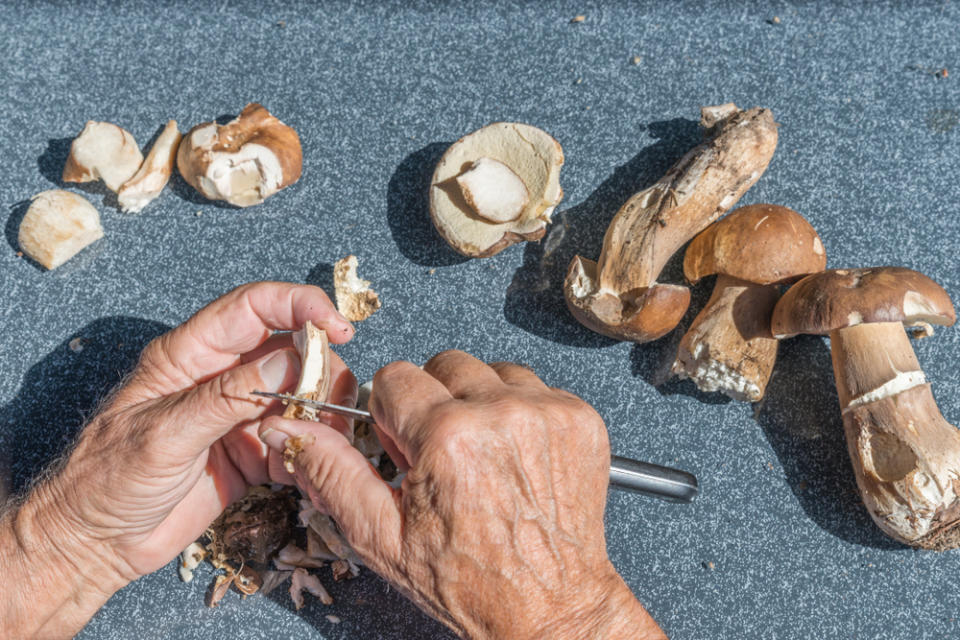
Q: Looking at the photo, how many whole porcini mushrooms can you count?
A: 3